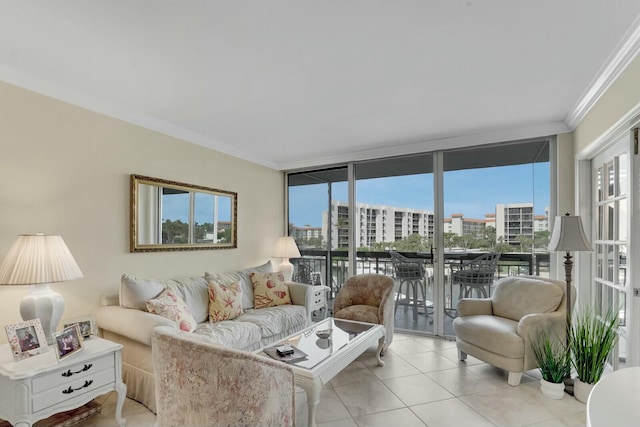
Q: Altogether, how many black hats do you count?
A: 0